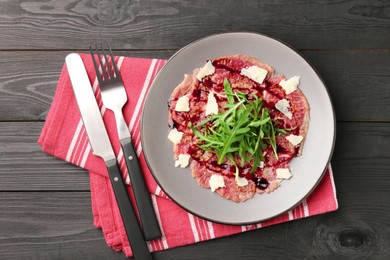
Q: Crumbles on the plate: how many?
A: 12